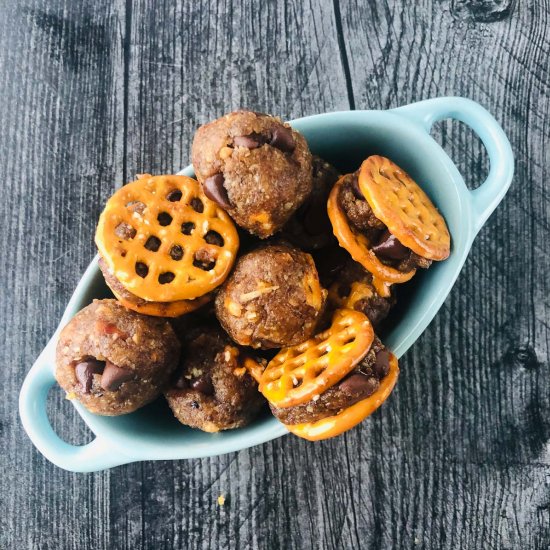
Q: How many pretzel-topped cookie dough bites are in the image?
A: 3